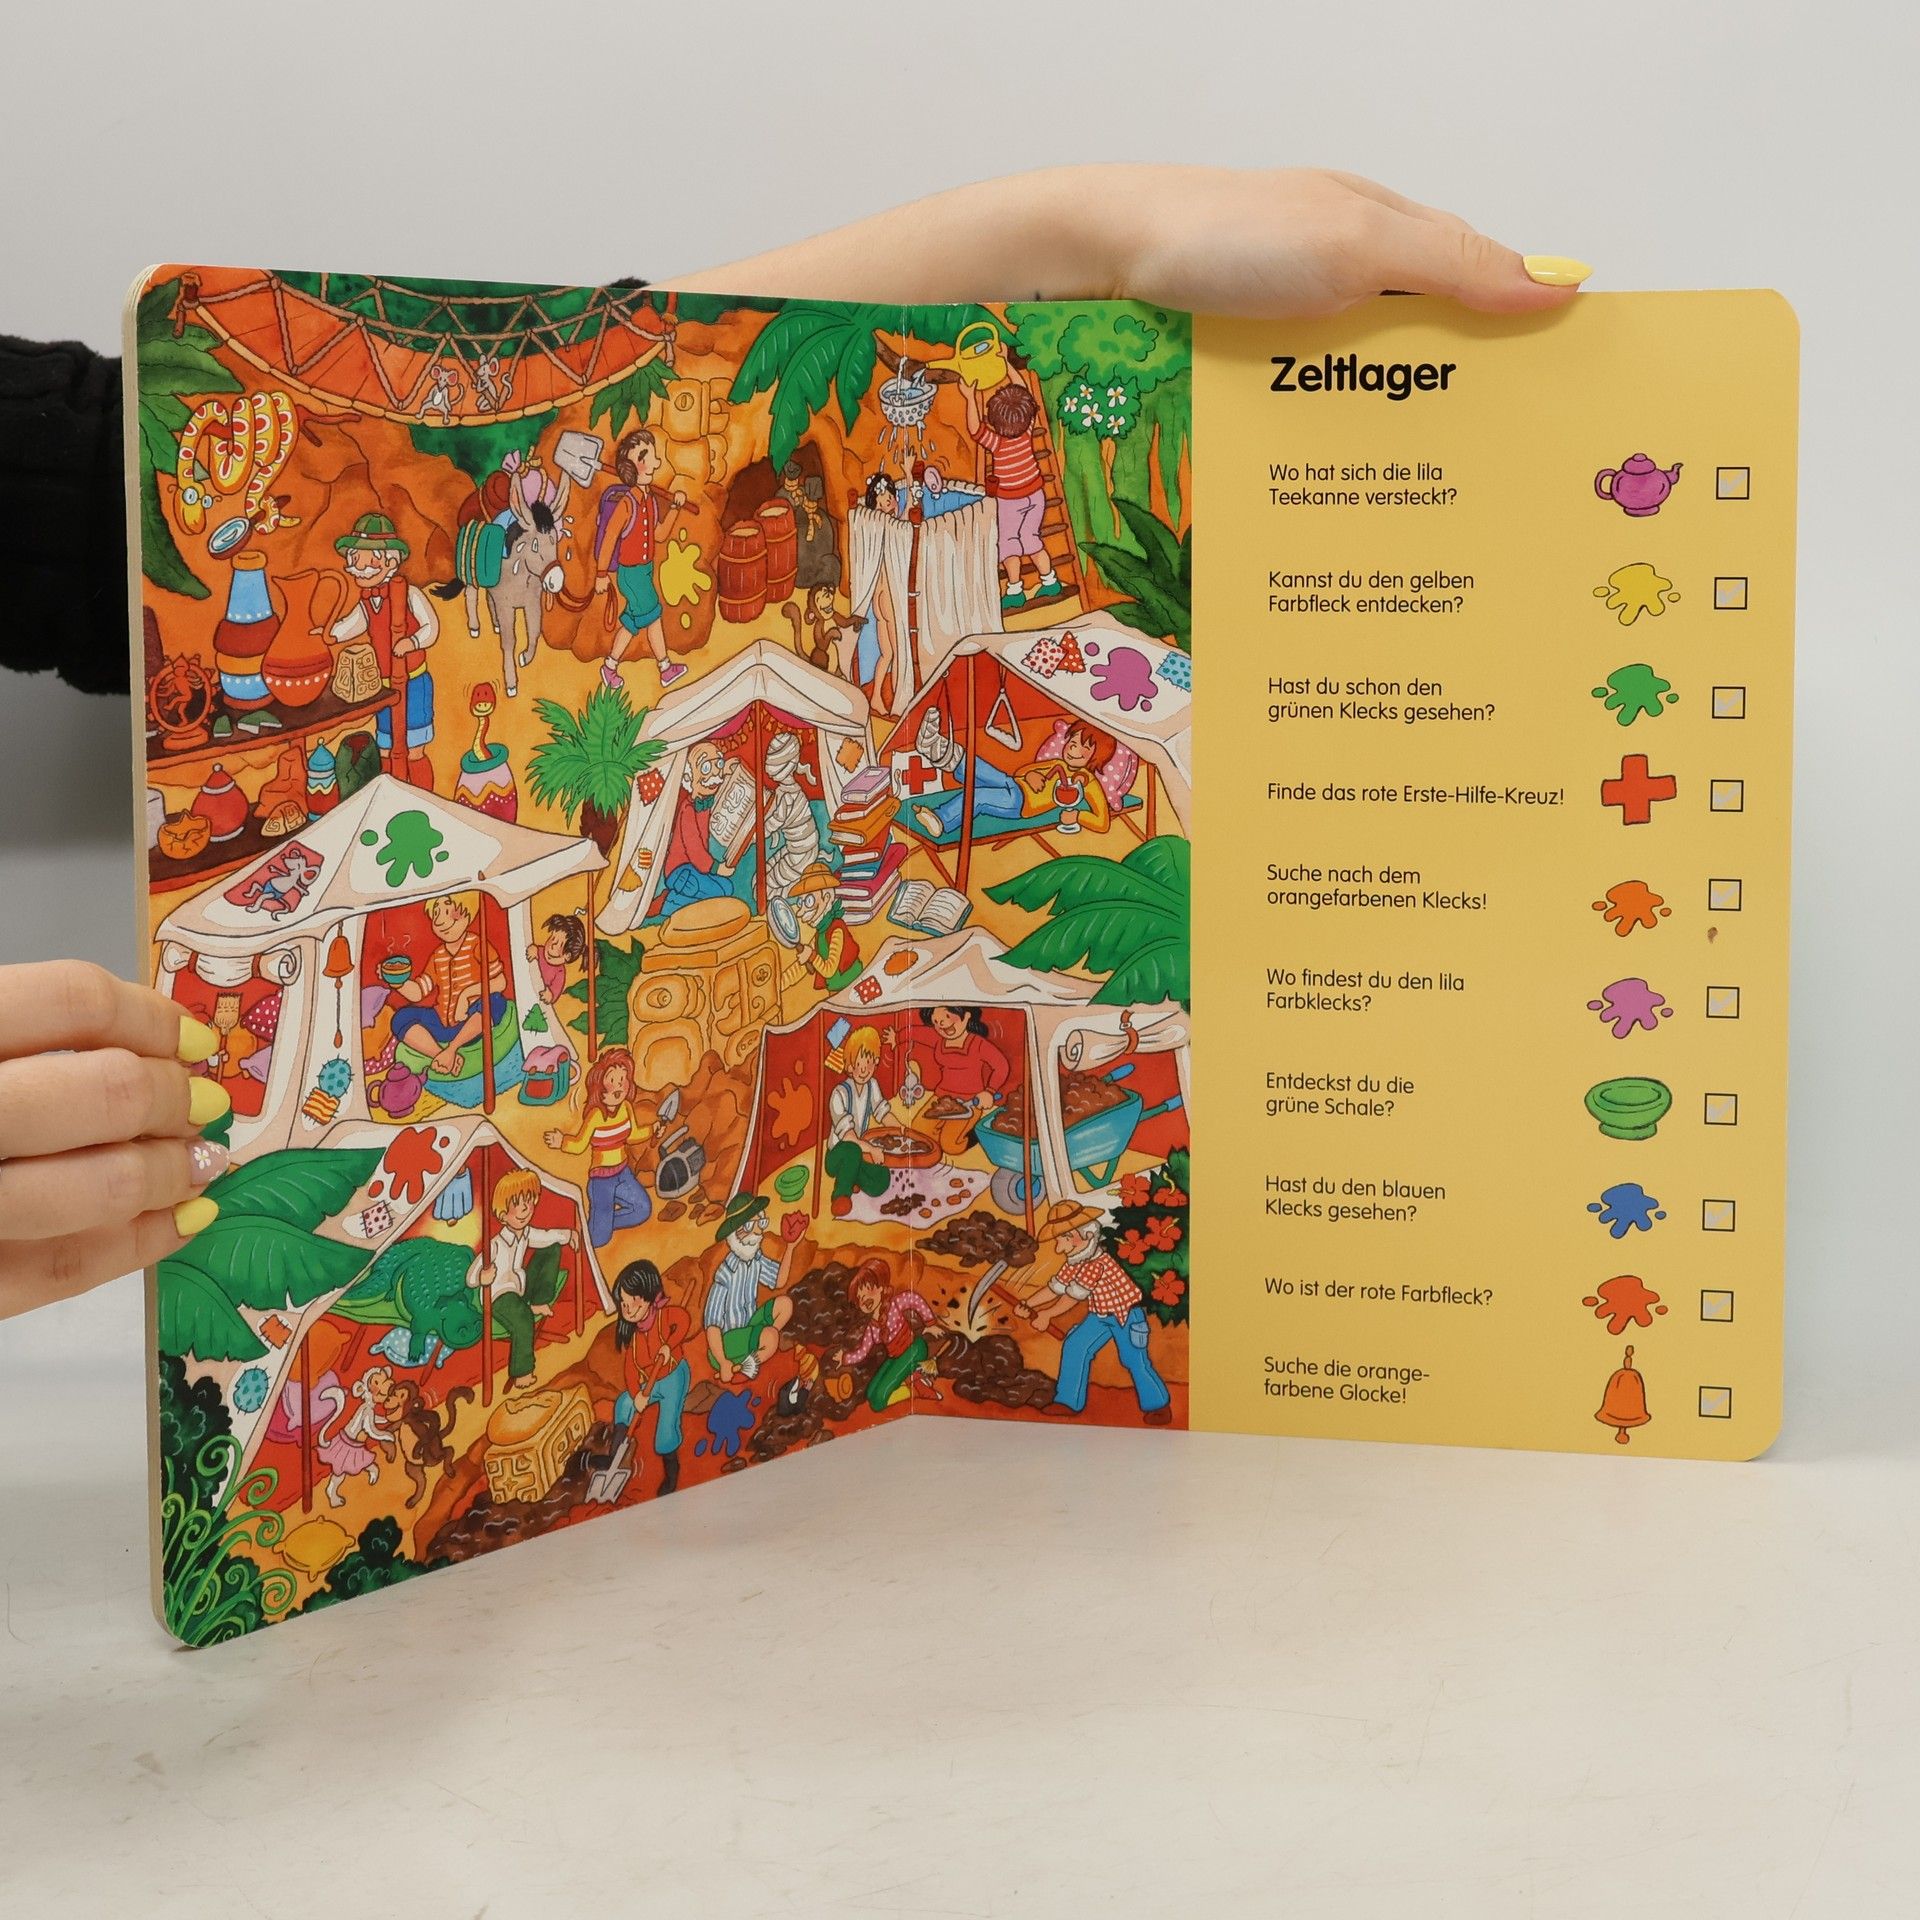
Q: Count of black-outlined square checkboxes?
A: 10